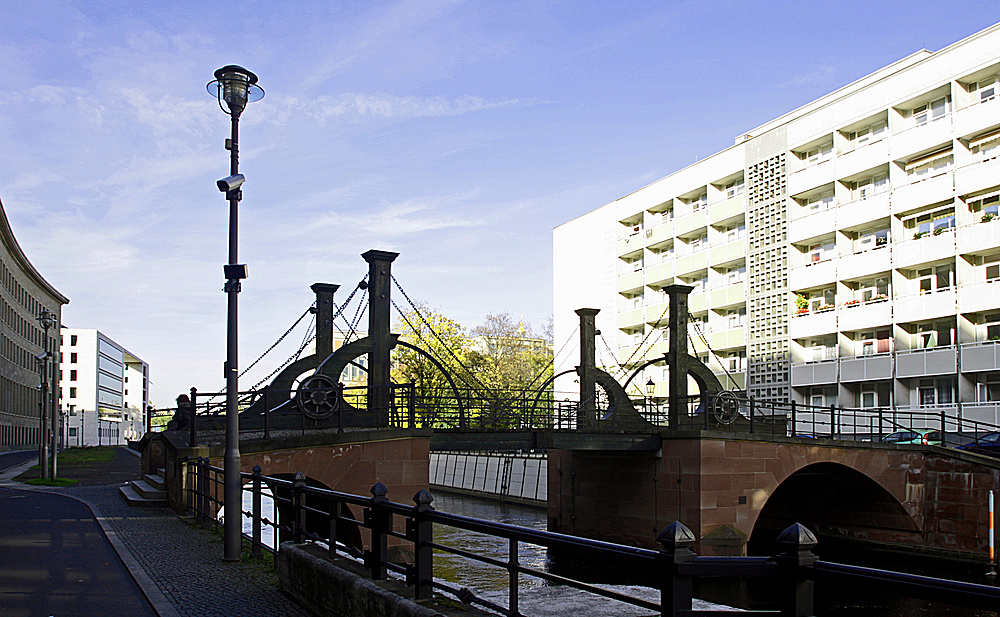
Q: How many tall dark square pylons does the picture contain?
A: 4